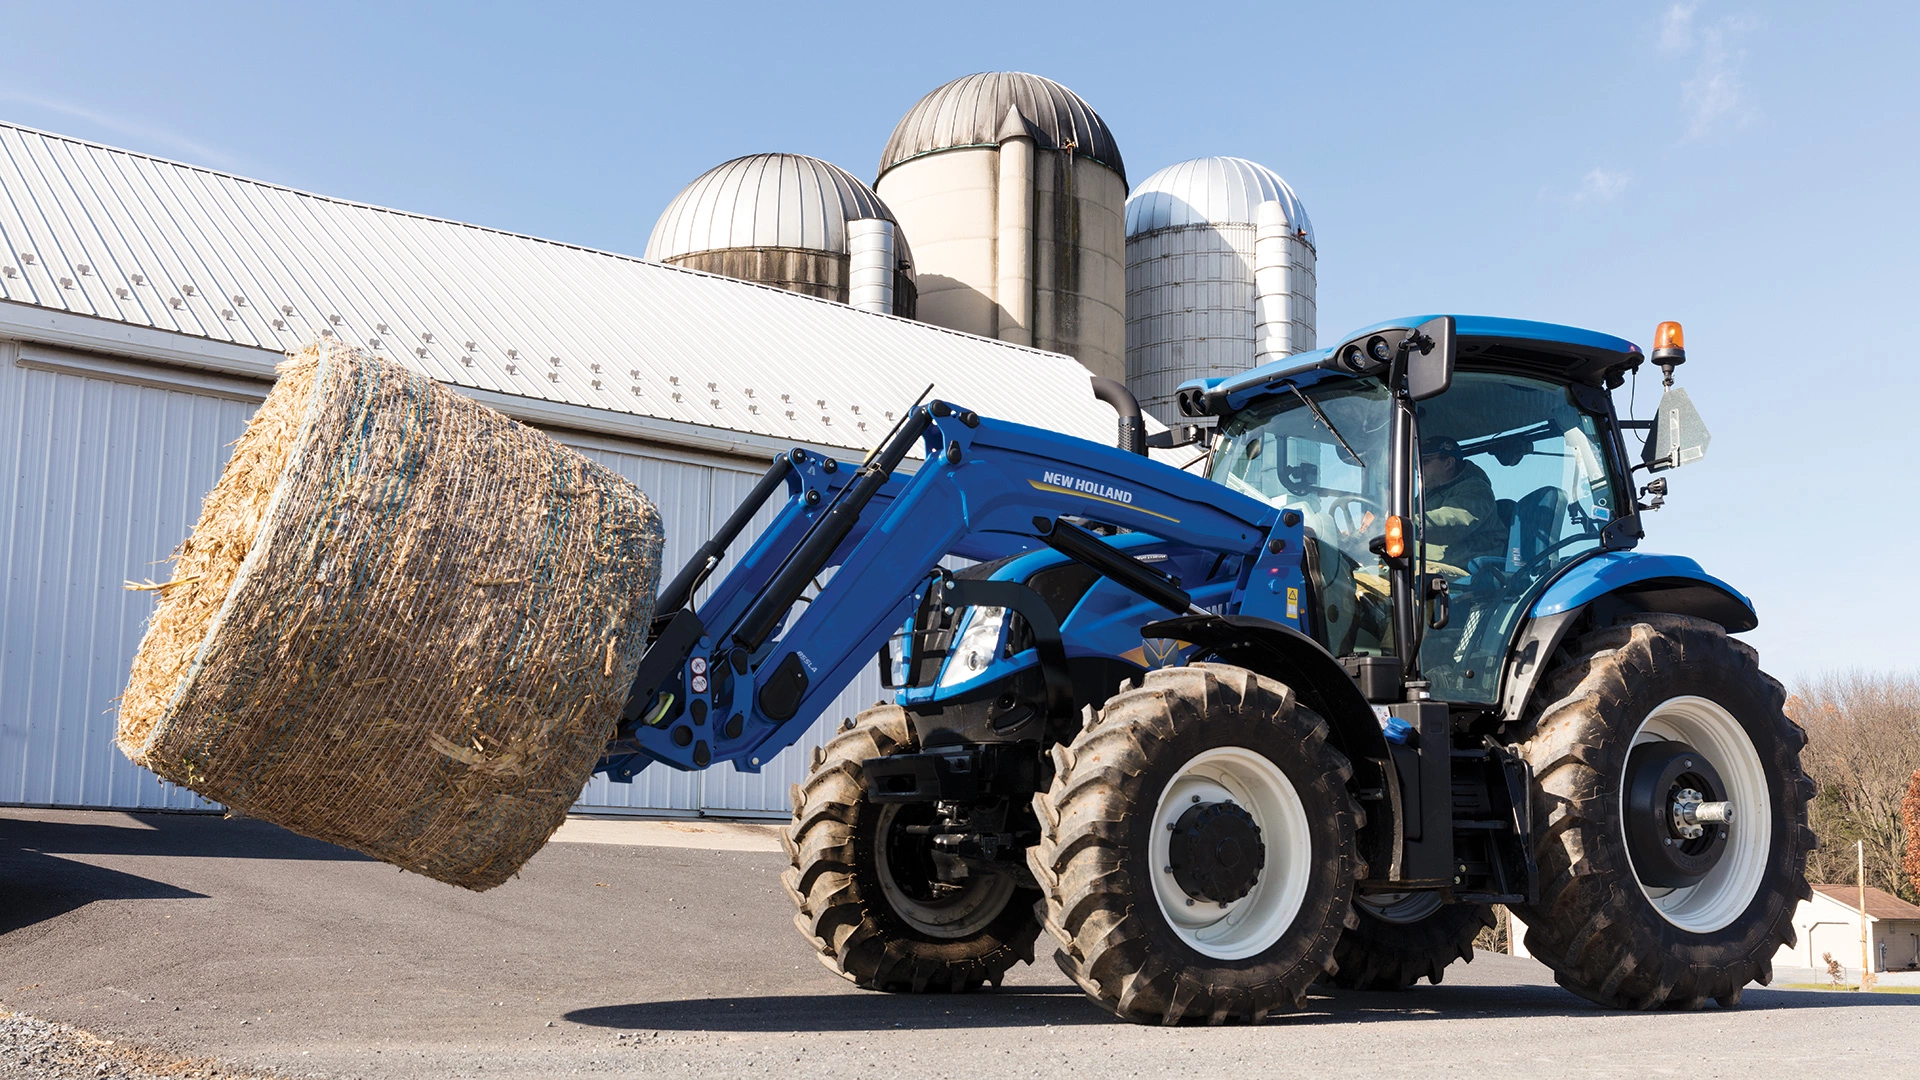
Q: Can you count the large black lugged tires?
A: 4